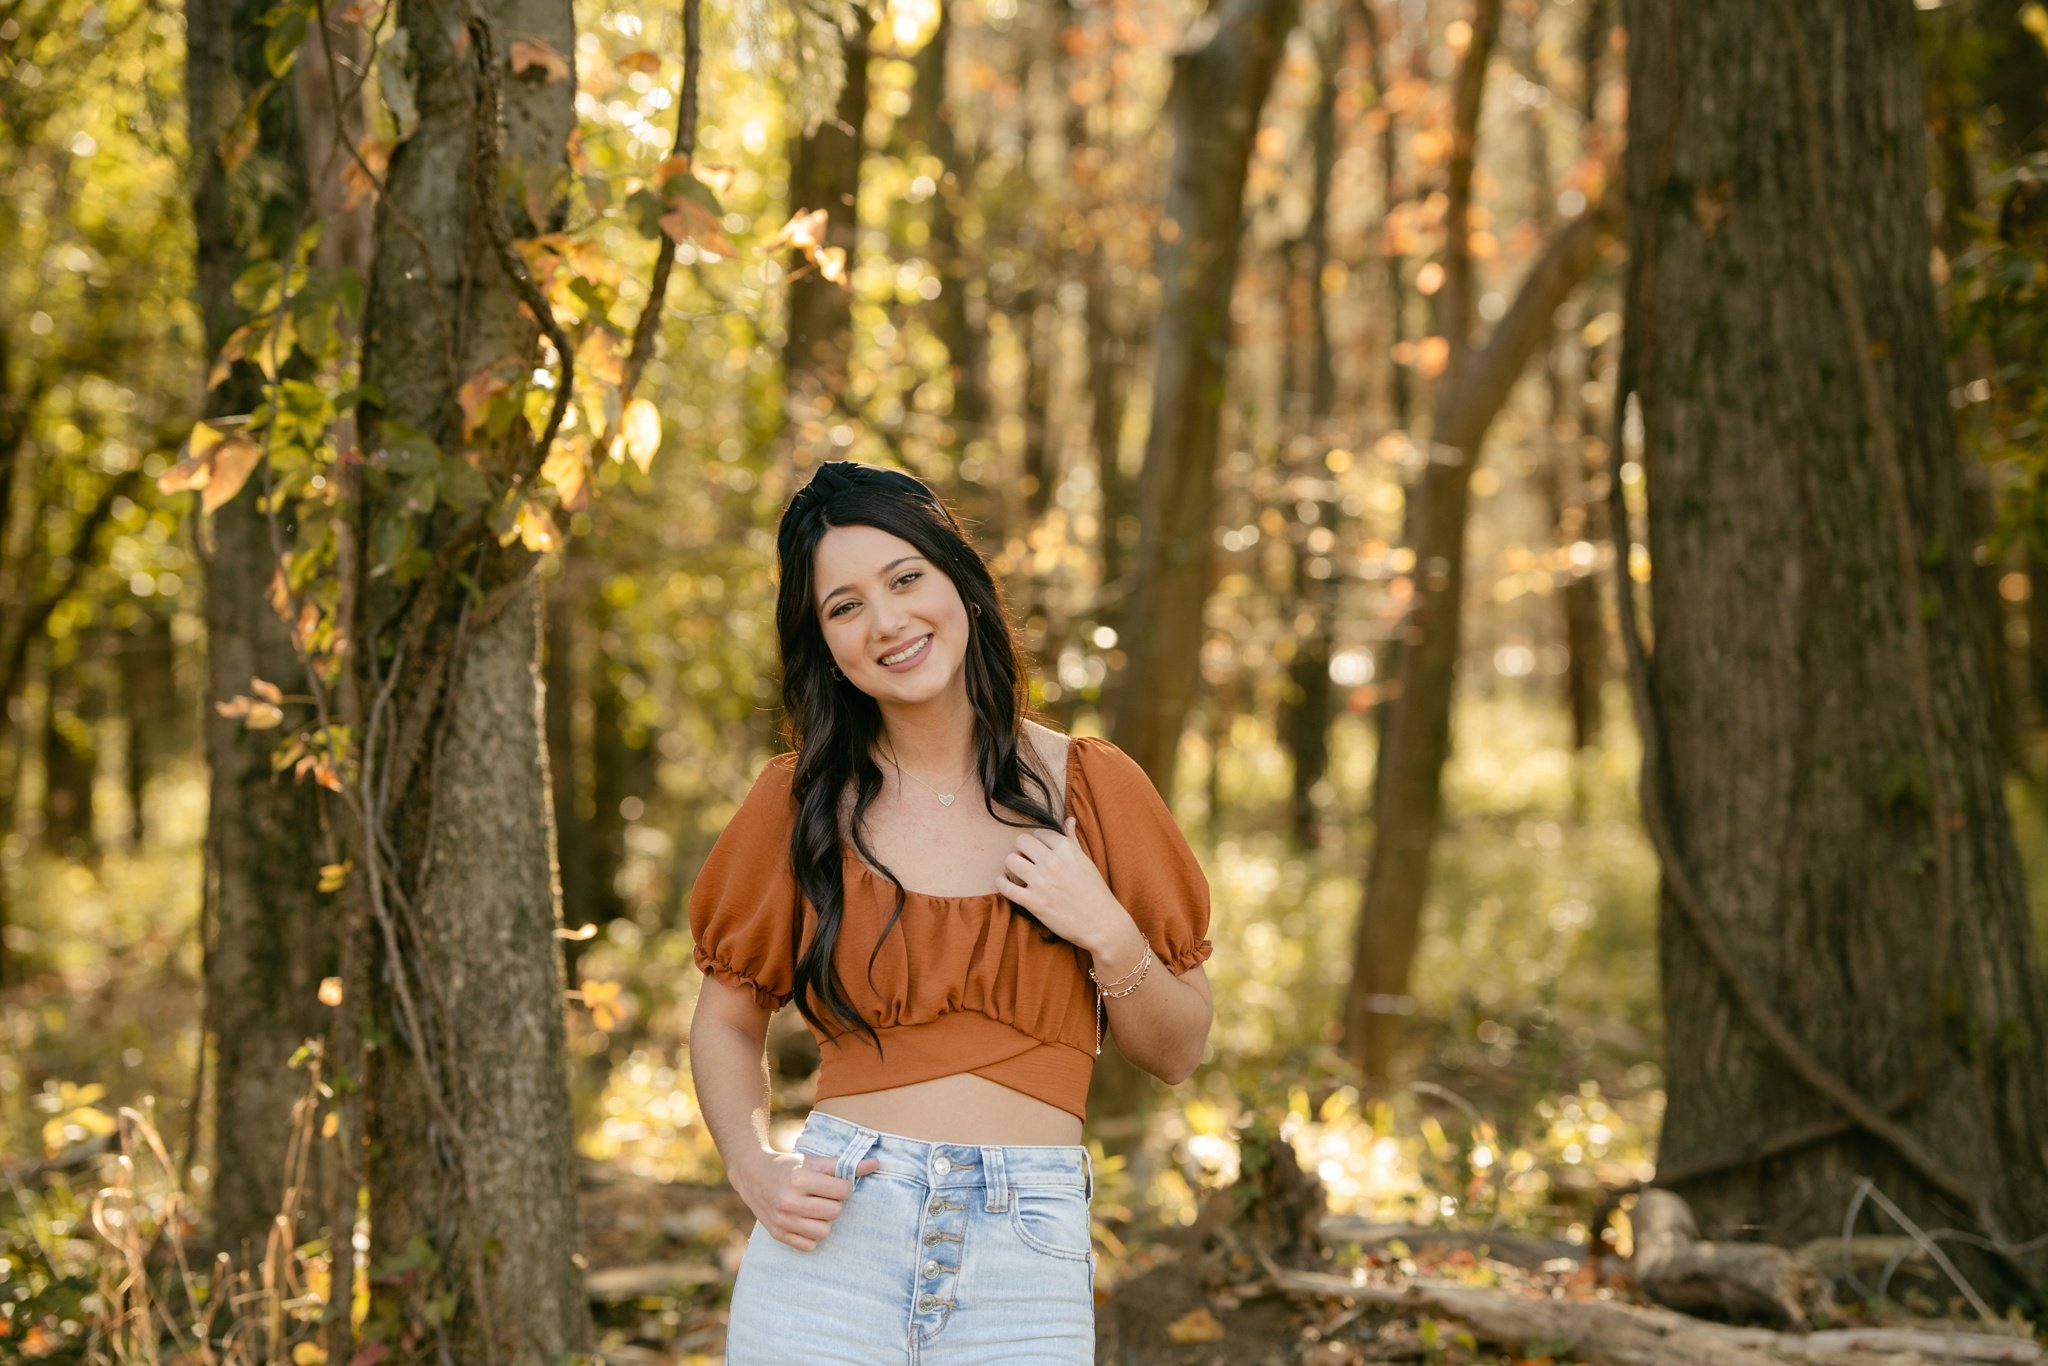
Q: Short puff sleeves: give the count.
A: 2